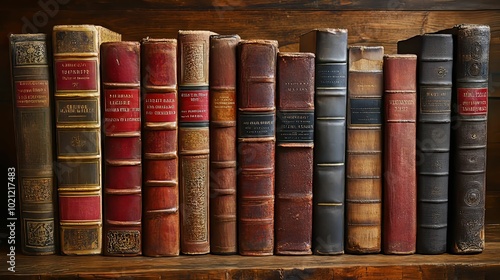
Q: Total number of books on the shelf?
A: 13